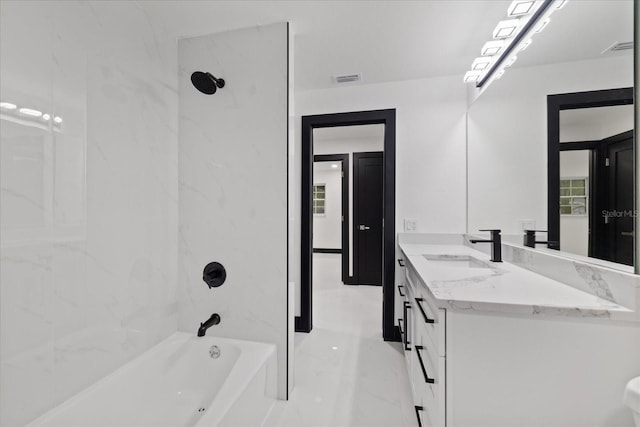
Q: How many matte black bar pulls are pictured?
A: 8